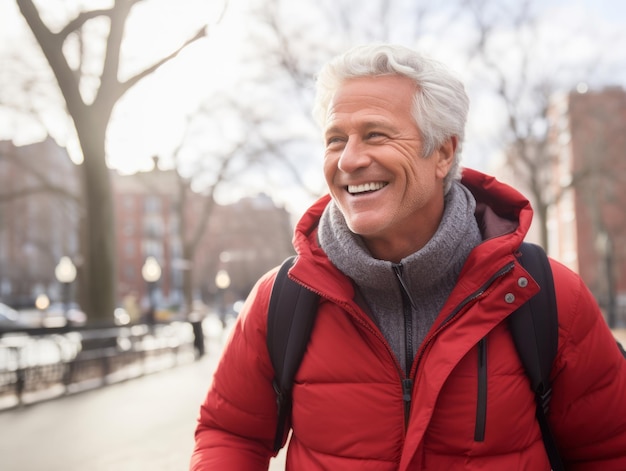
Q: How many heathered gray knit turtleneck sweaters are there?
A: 1